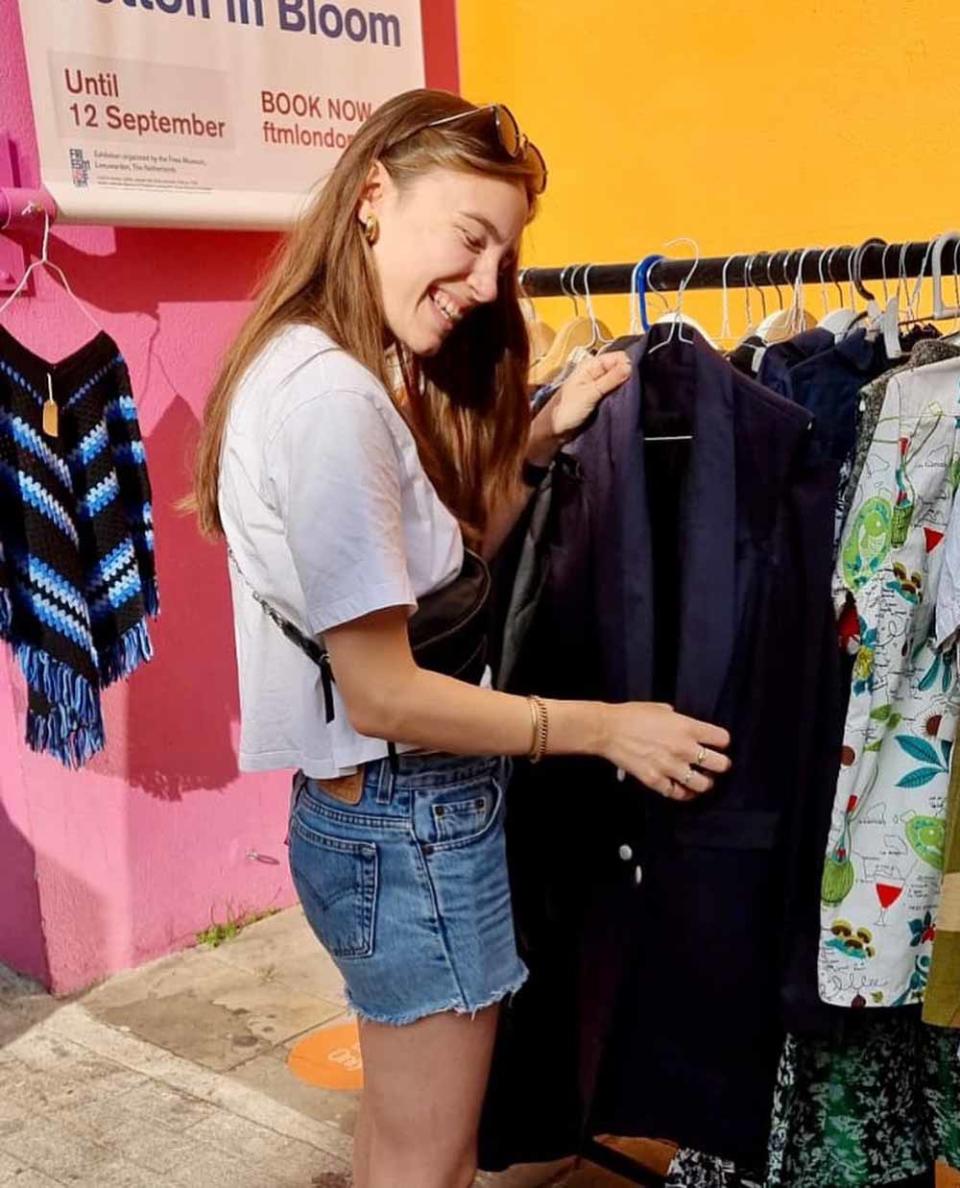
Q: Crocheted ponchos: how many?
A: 1